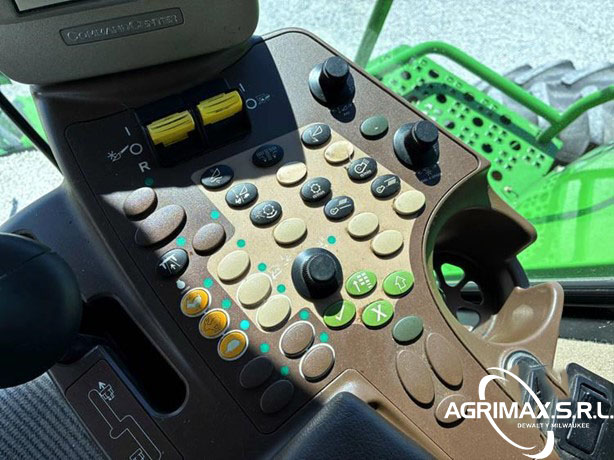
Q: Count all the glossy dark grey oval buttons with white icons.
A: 10